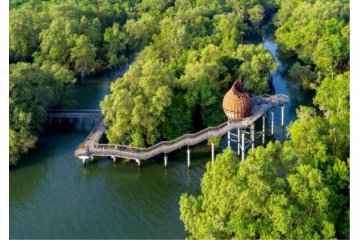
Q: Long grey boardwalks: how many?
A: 1